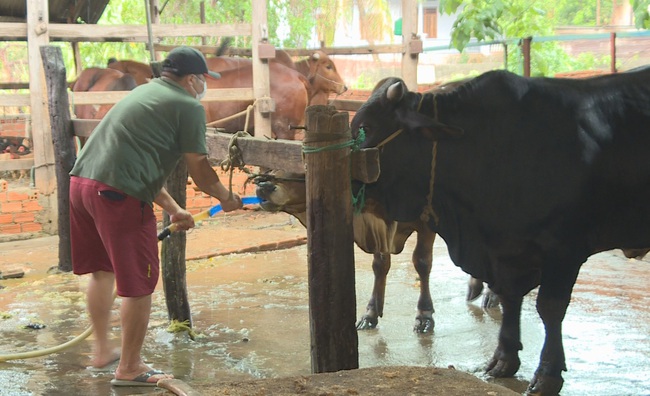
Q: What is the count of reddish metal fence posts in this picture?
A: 2